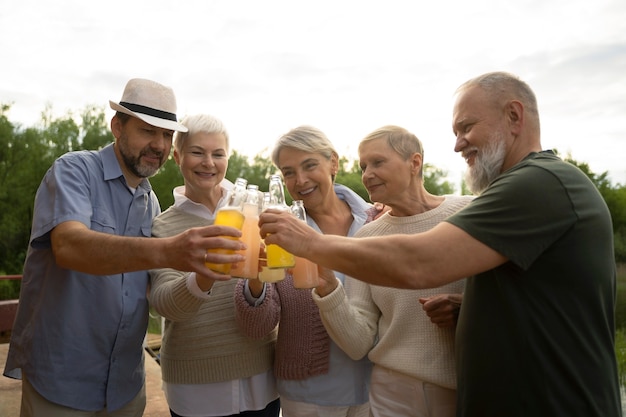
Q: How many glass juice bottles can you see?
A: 5